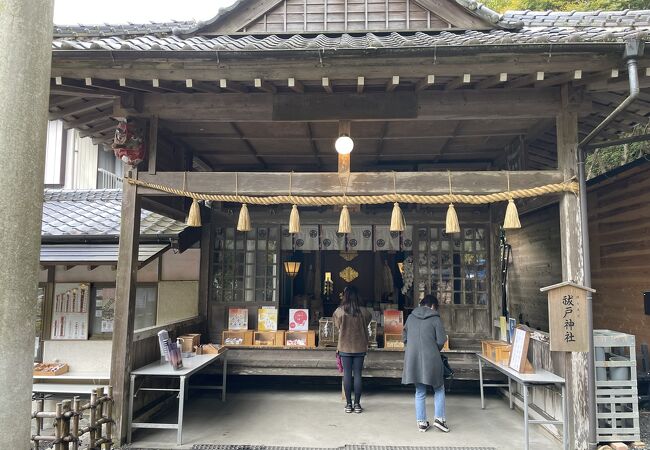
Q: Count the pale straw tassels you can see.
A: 7